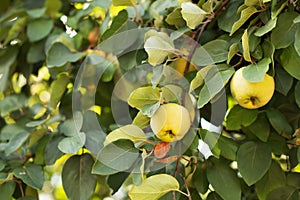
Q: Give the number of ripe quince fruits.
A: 2